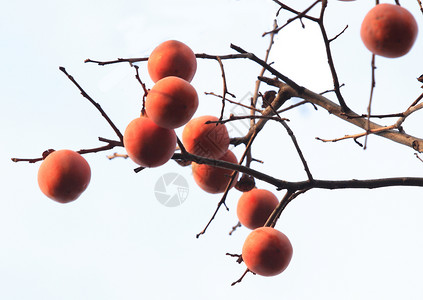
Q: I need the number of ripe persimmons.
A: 9